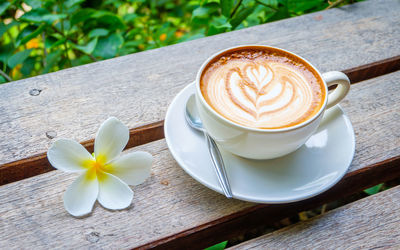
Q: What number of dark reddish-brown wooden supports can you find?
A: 2